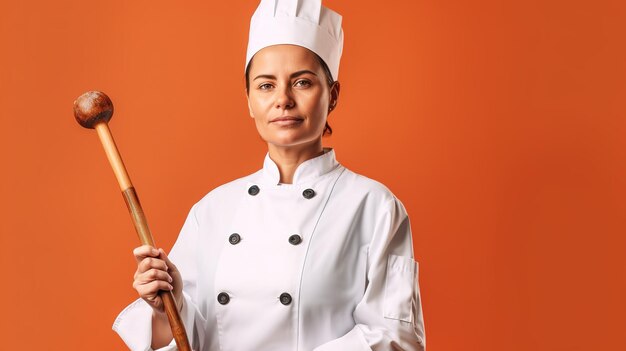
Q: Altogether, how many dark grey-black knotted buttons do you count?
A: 6